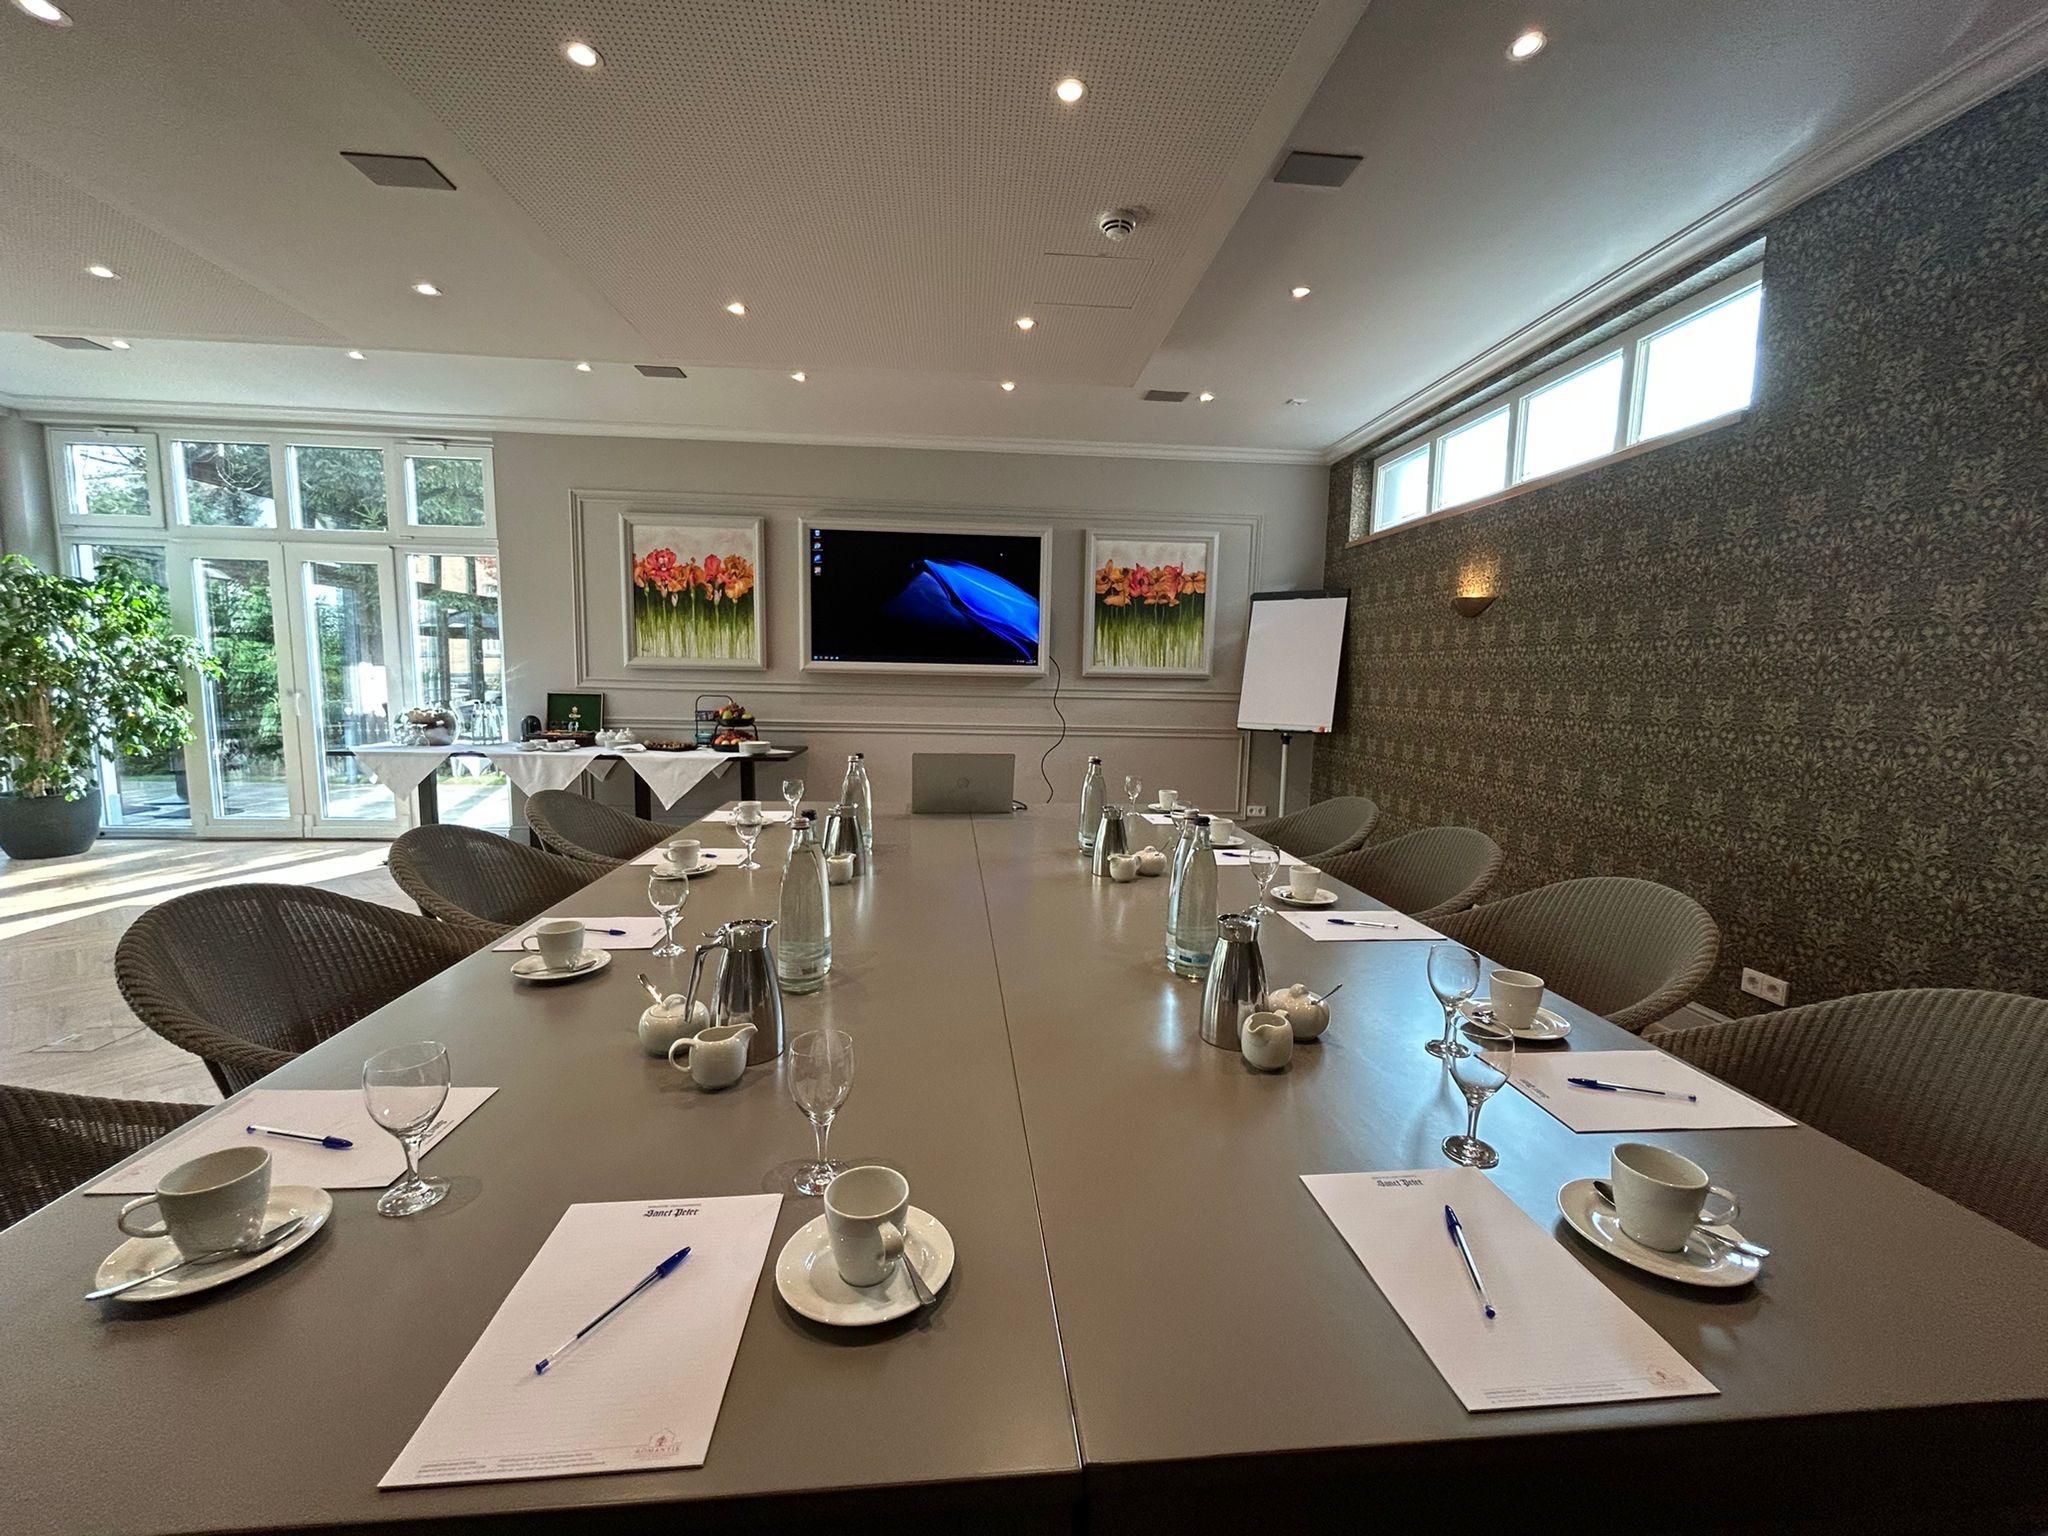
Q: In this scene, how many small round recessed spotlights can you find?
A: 15